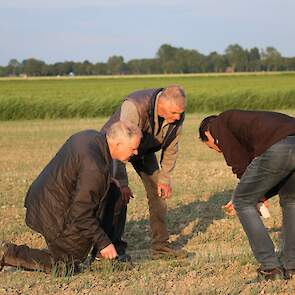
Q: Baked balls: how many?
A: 0